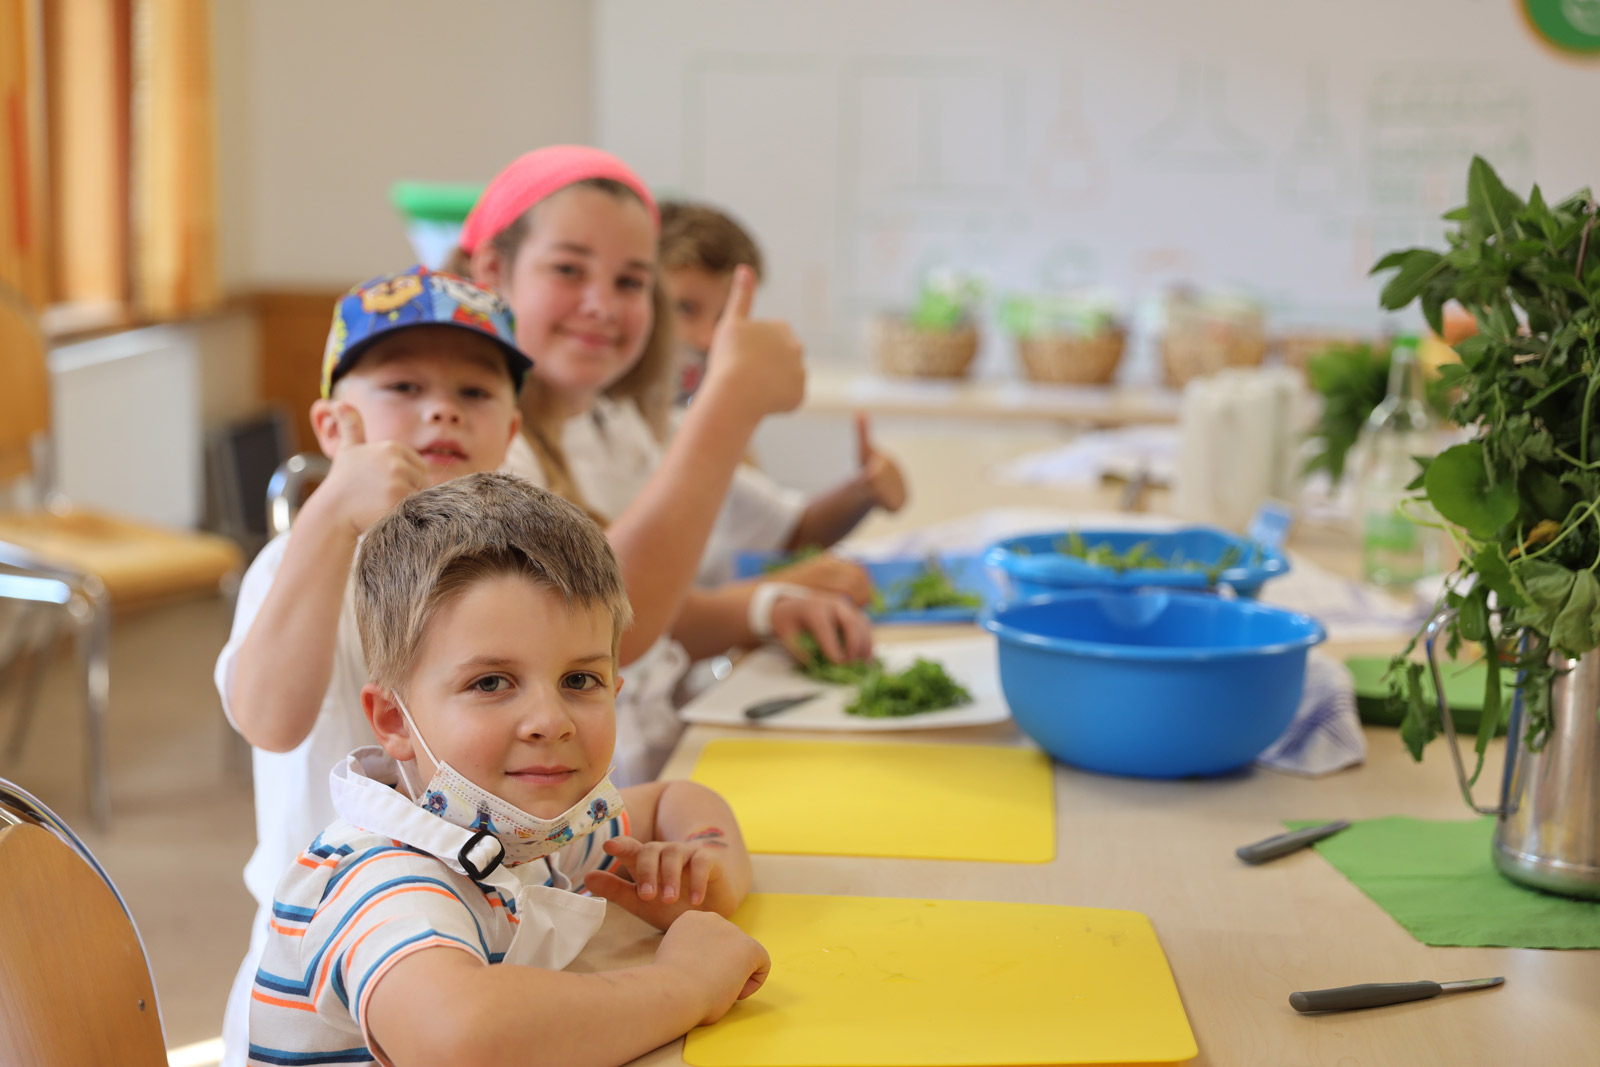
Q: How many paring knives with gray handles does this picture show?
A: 3